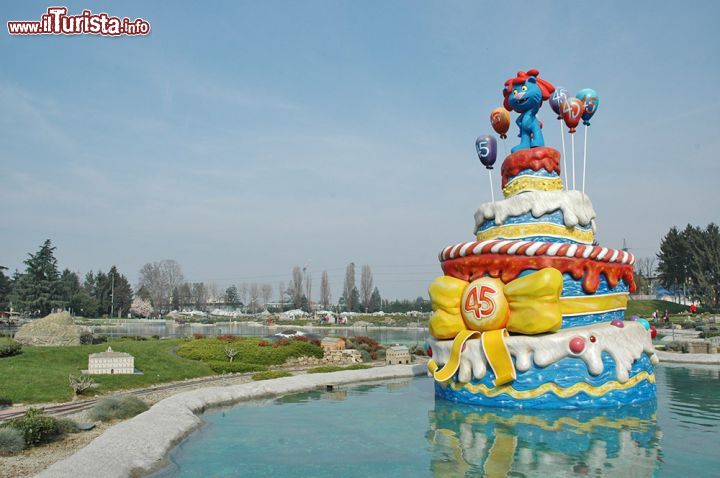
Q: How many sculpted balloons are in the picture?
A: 5